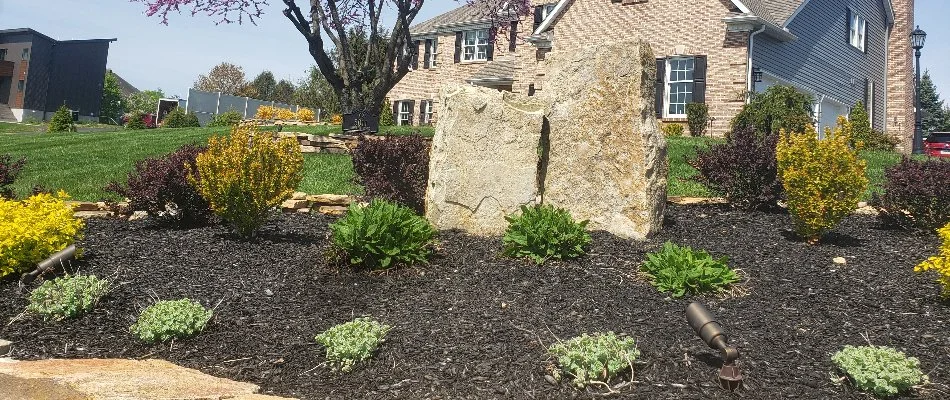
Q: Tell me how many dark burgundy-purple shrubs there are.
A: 5